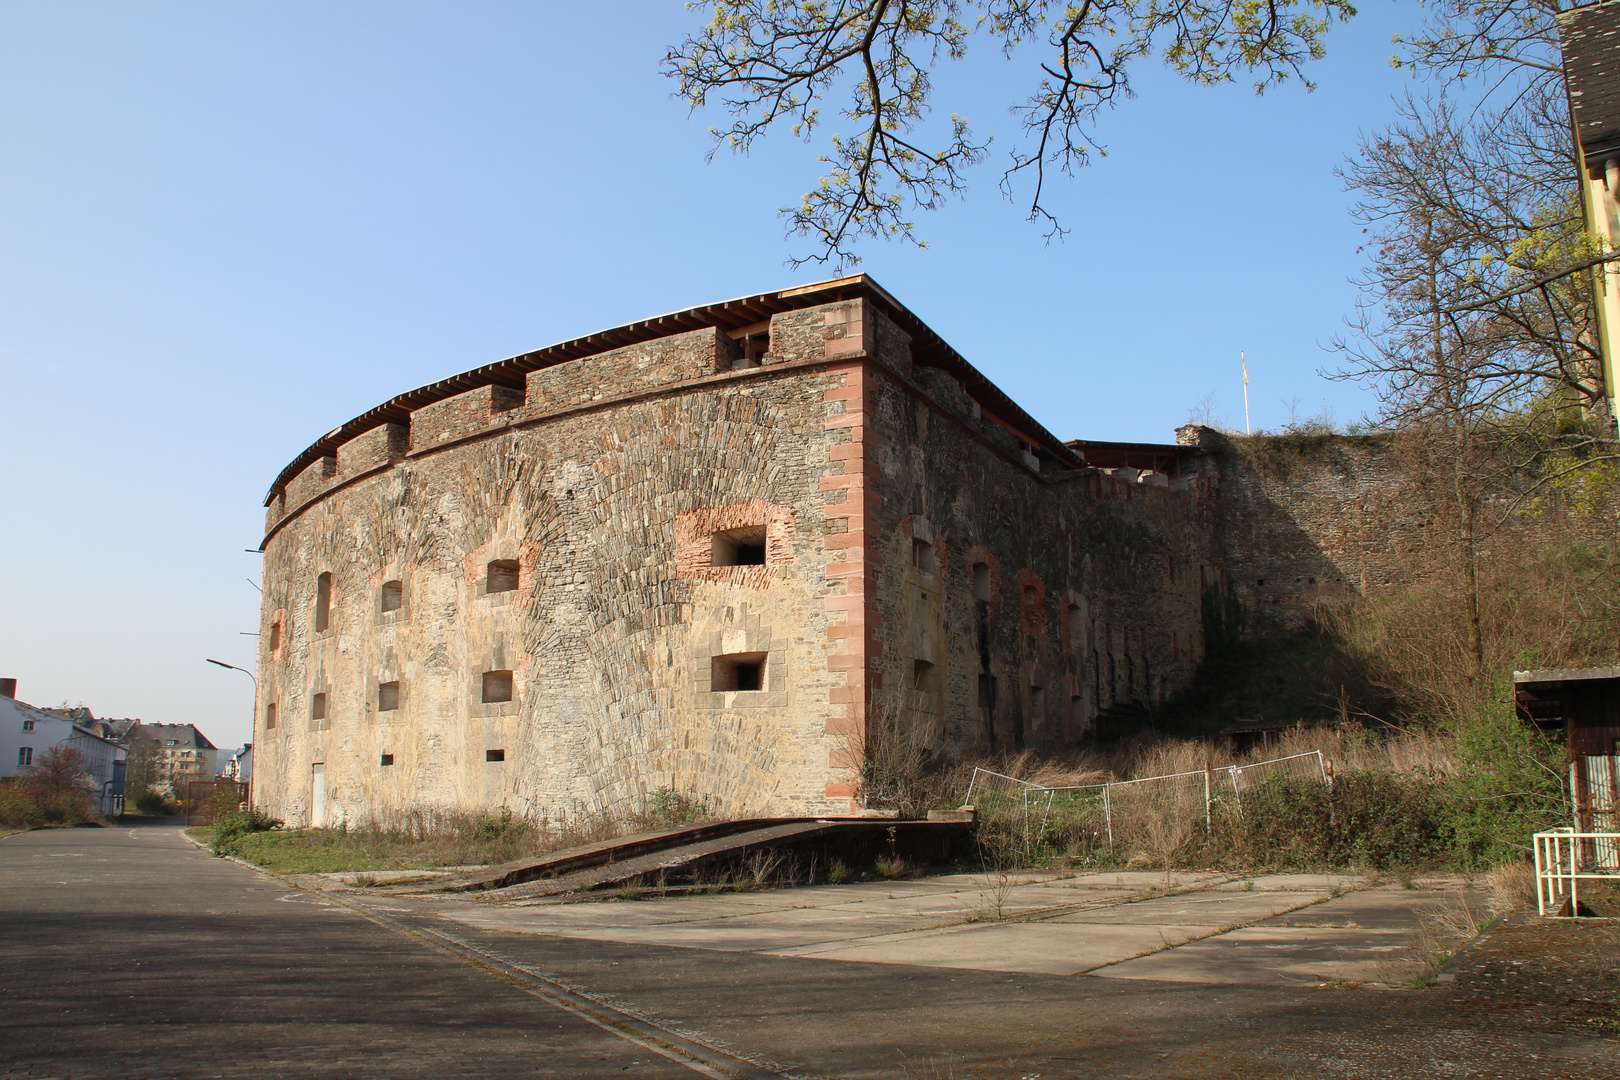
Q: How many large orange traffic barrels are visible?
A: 0